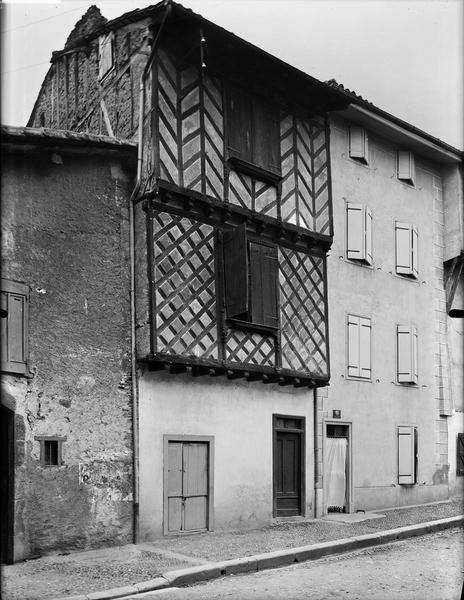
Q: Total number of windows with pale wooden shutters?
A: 7